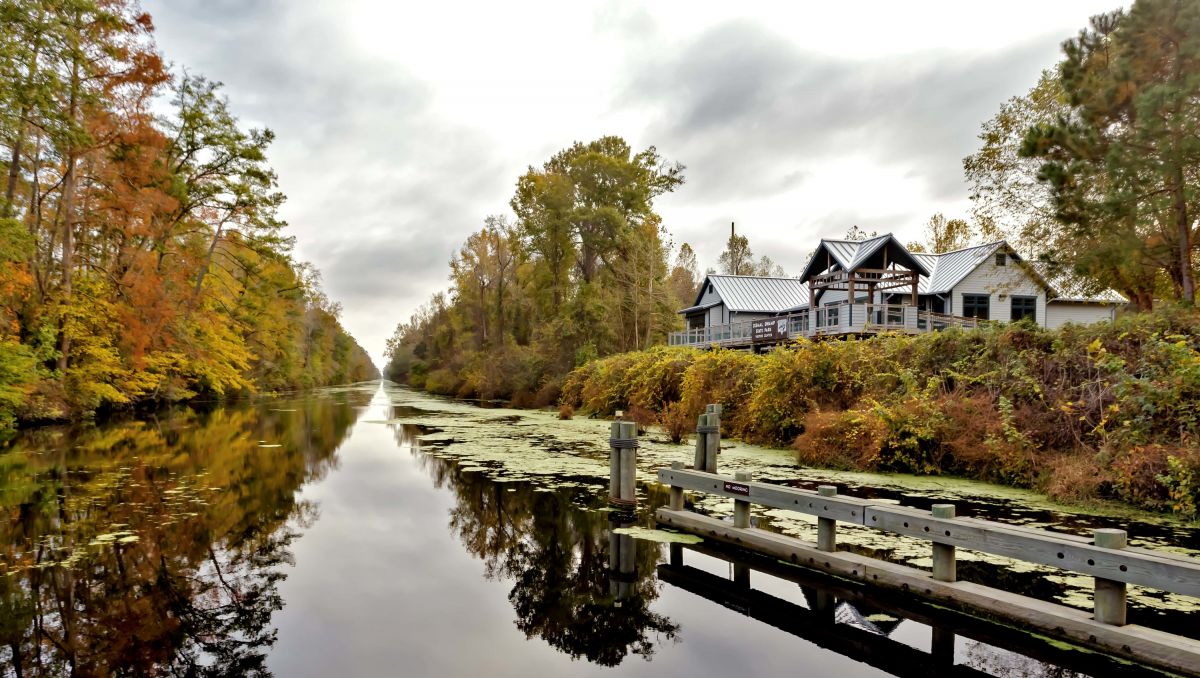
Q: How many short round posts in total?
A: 5